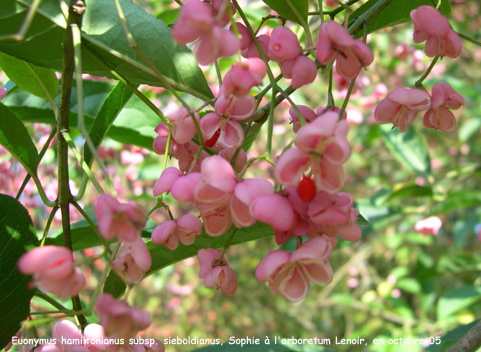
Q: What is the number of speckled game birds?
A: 0